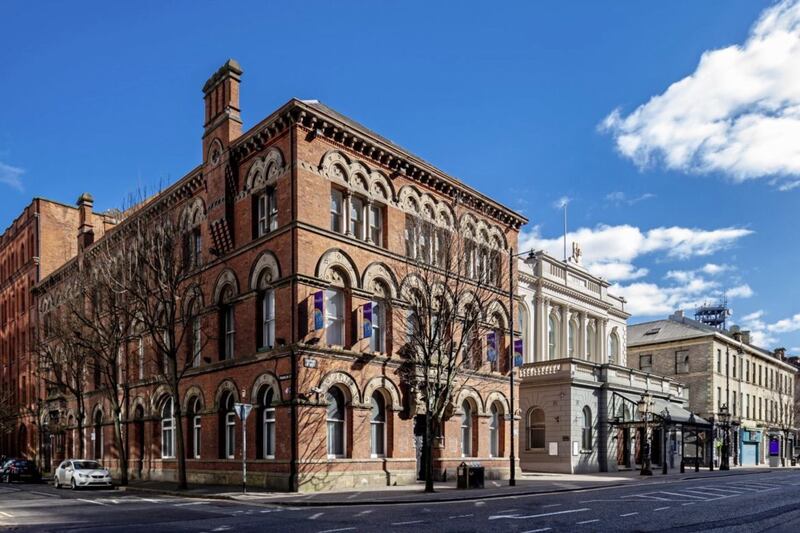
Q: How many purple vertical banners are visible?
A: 4